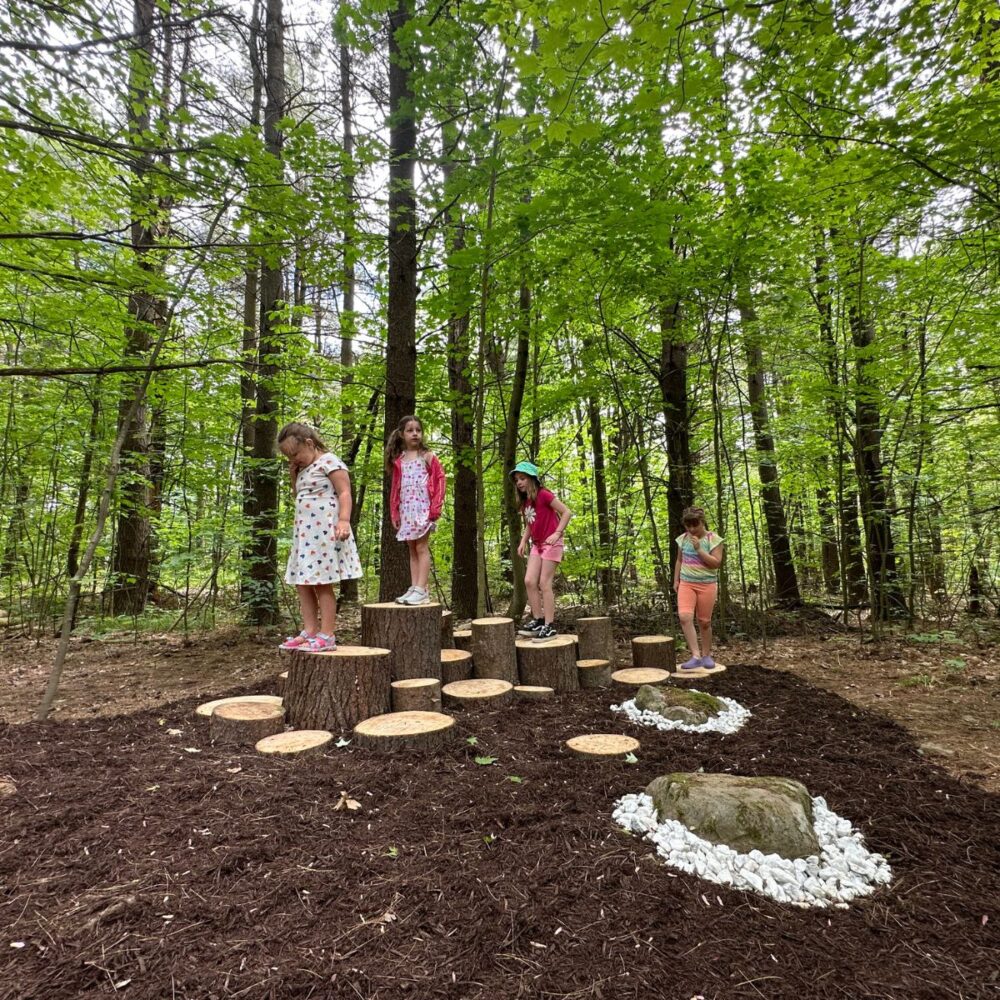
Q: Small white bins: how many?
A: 0